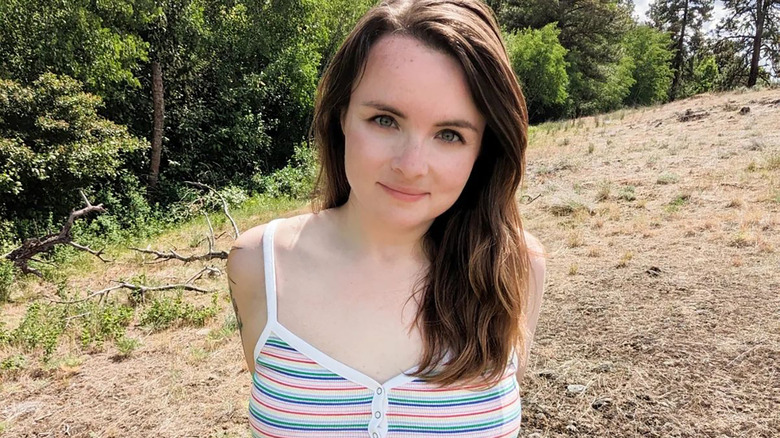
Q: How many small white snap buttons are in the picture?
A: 3